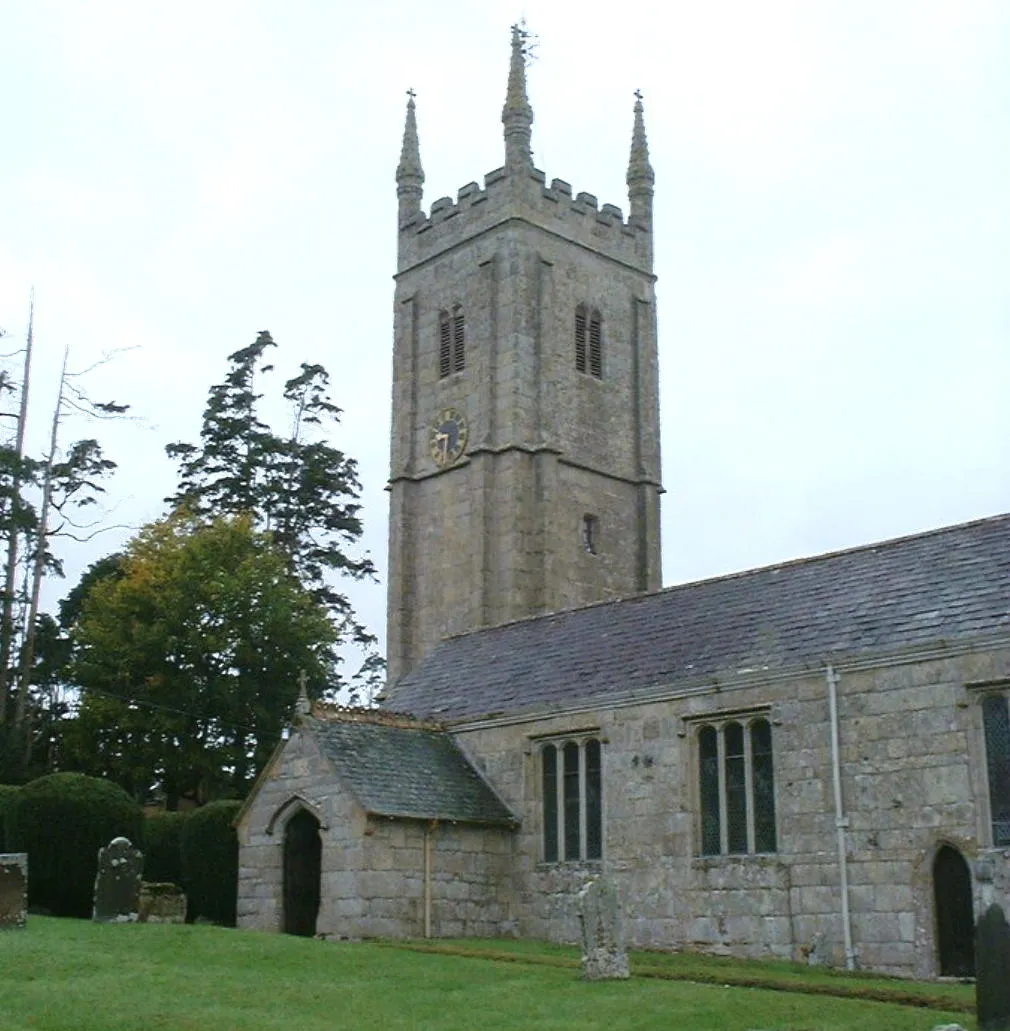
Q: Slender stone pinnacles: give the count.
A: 3